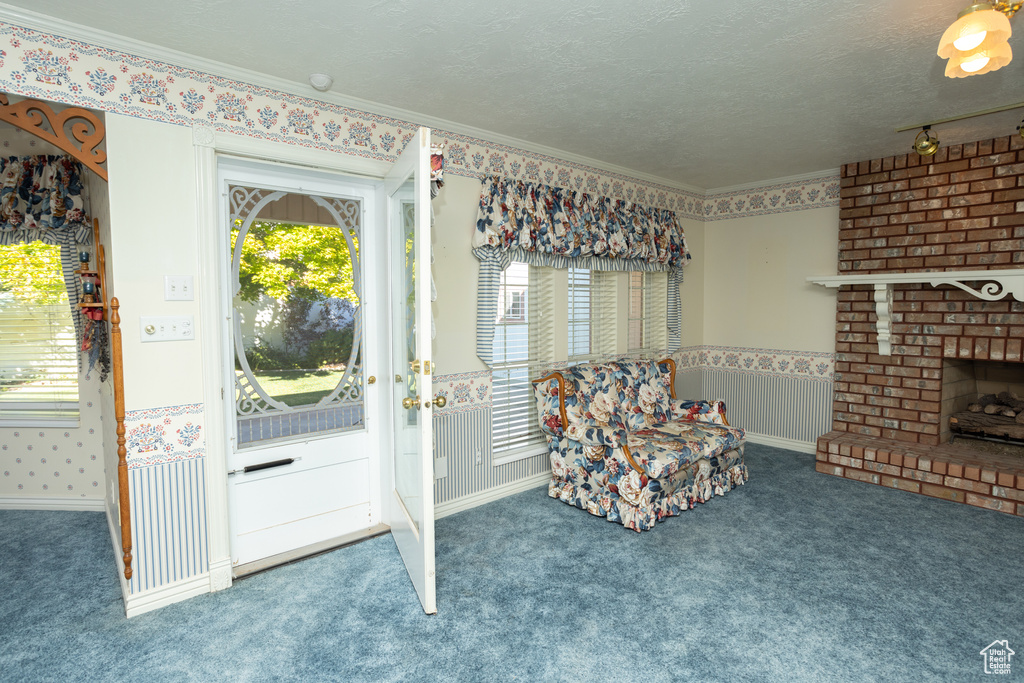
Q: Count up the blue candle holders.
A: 2